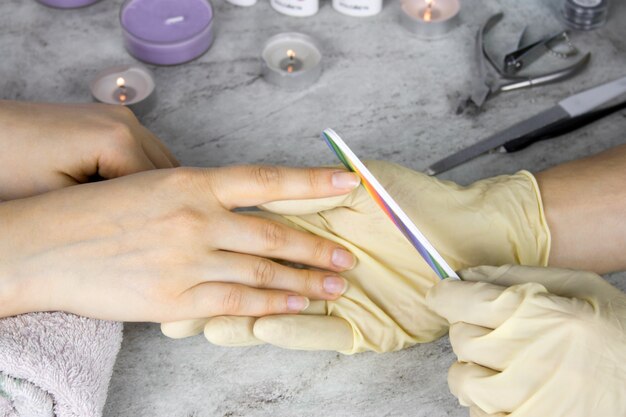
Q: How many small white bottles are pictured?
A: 3